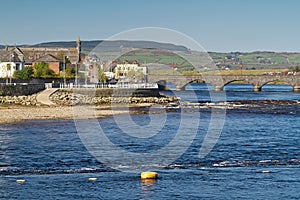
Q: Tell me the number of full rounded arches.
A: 3